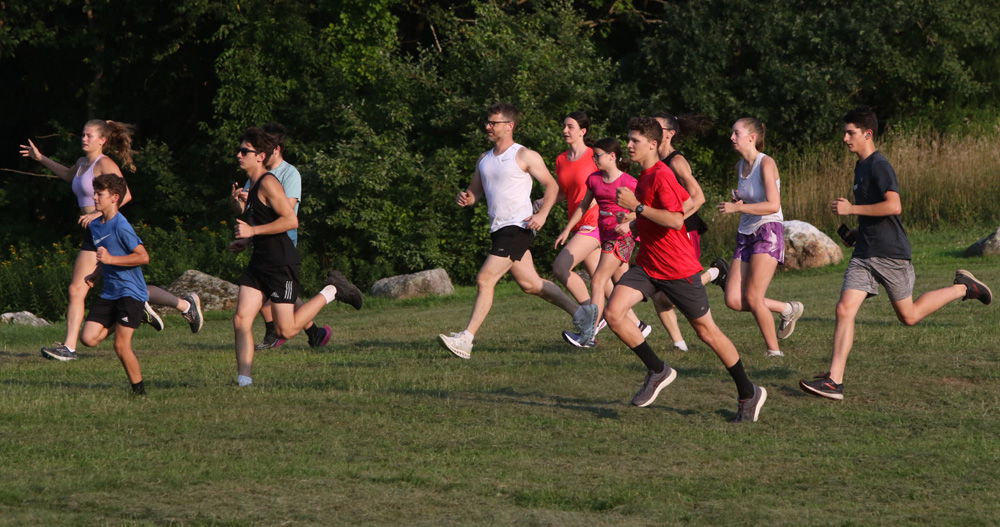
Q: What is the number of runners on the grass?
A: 11